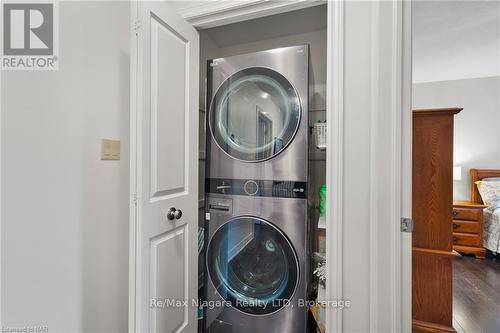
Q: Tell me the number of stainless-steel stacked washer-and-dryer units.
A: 1